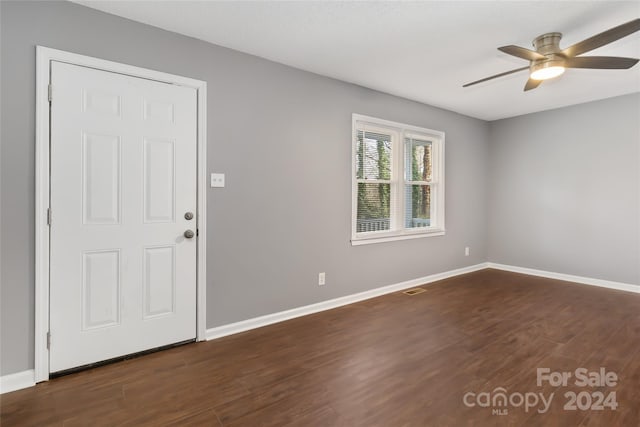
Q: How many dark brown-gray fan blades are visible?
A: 5